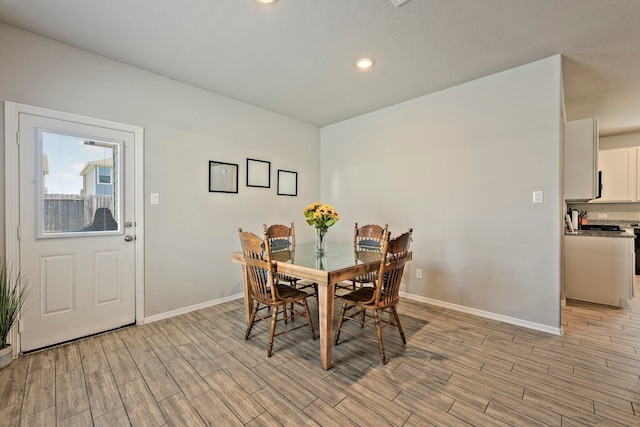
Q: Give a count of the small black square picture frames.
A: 3